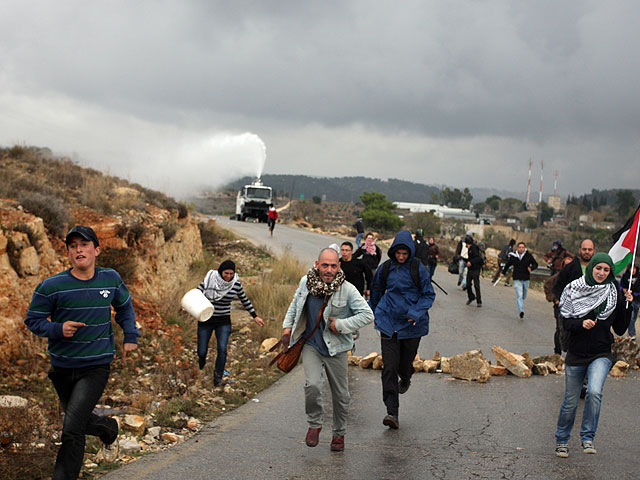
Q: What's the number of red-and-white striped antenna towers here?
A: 3